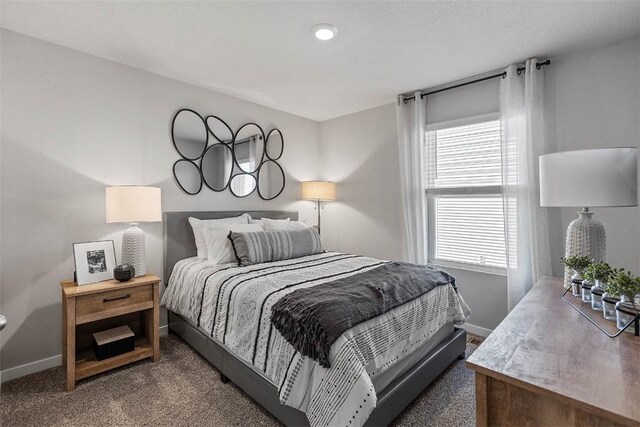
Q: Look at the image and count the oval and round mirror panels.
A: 8